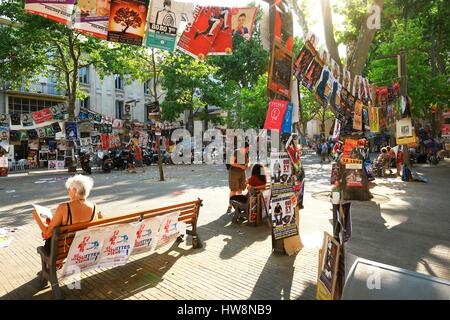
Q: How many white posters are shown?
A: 4